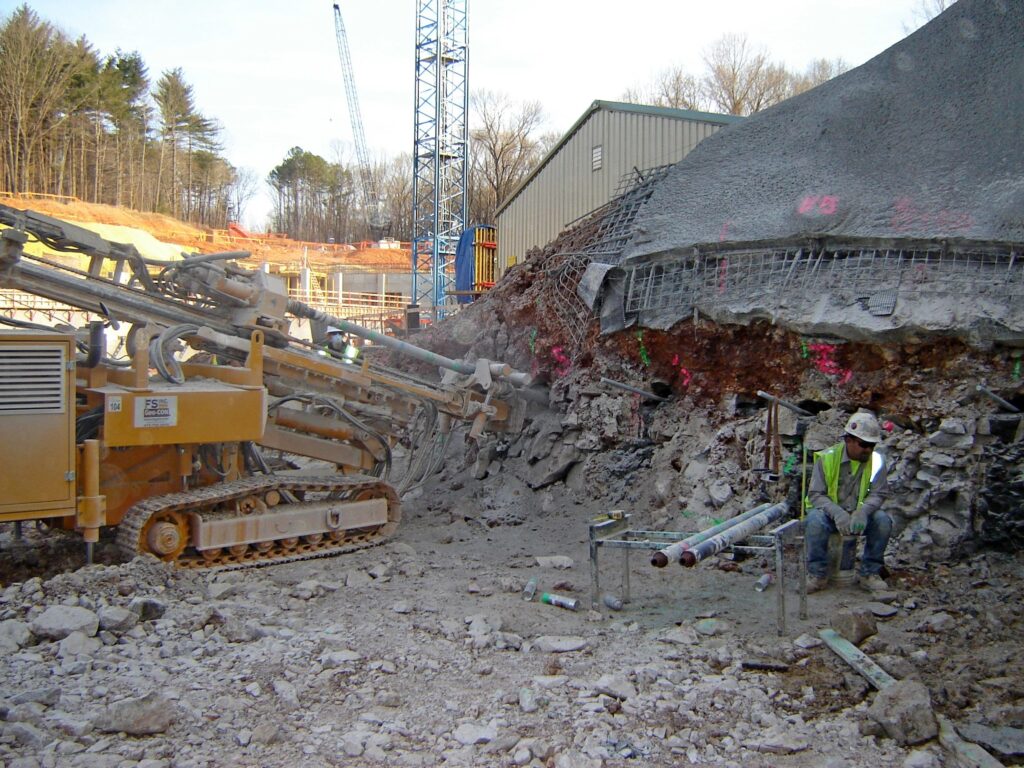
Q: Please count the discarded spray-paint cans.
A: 4